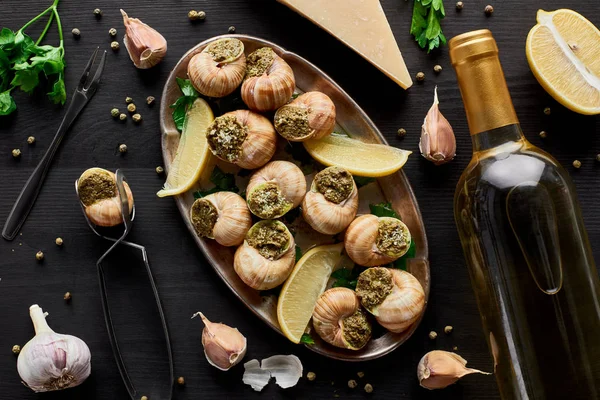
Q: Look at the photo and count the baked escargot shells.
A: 12